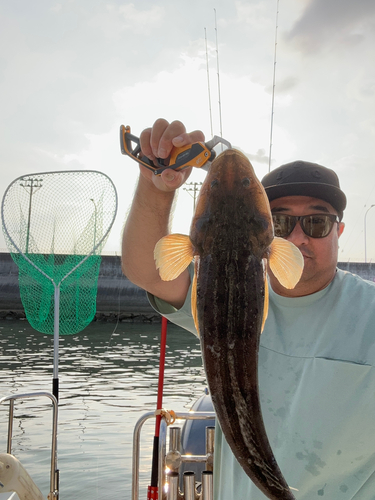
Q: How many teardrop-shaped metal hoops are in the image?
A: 1